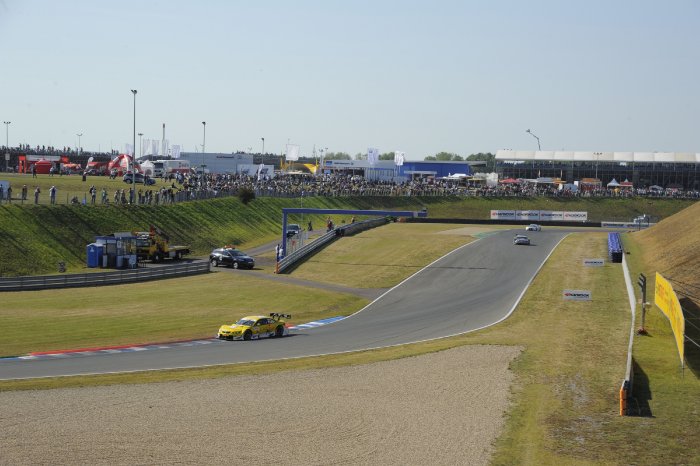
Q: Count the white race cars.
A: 2